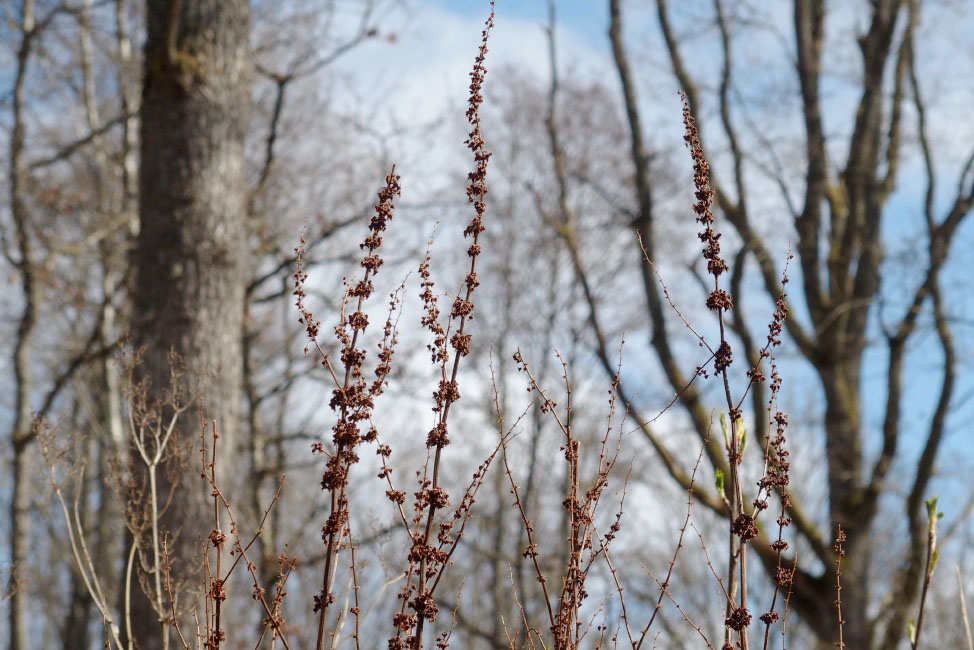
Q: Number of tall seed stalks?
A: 3